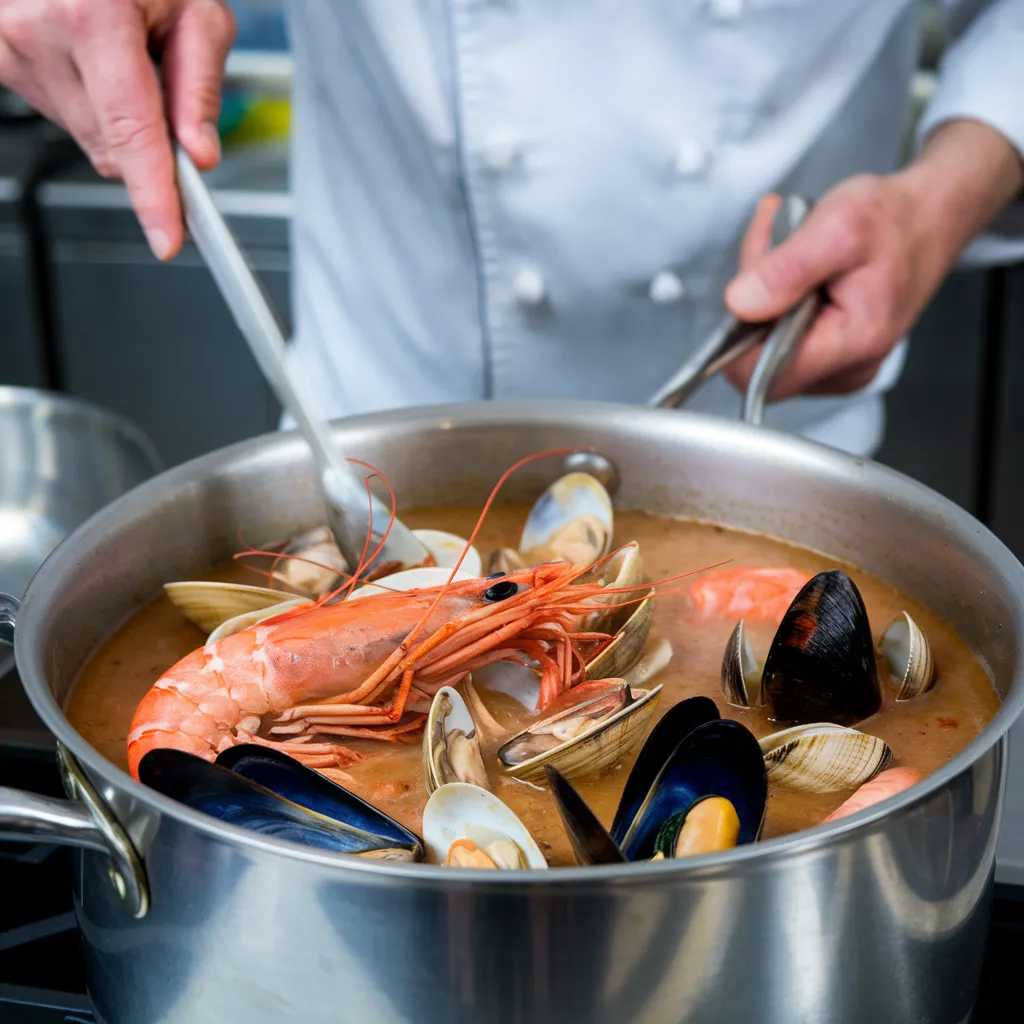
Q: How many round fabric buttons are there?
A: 5